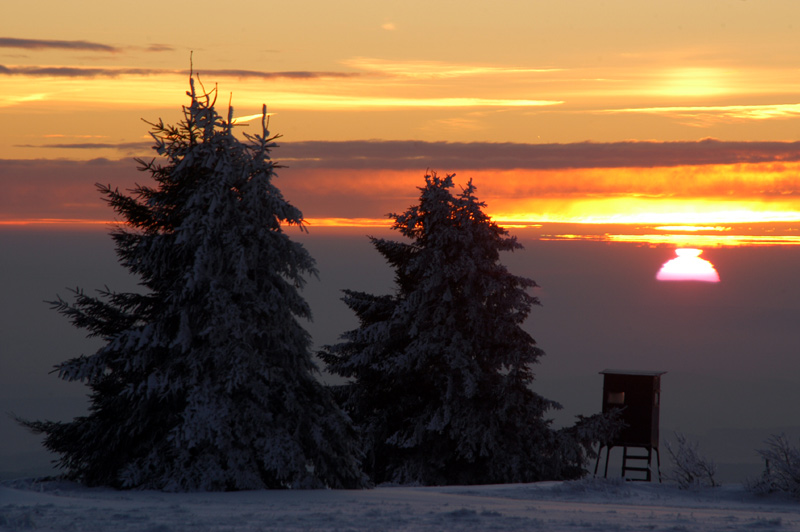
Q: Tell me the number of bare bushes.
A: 2